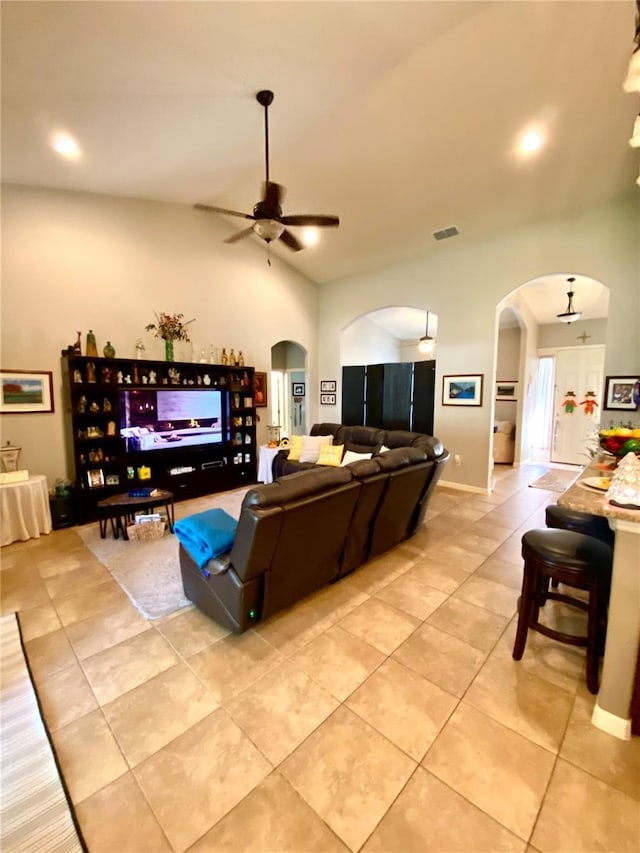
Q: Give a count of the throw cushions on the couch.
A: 5